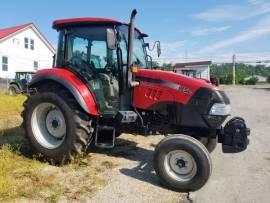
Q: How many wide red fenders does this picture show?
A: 1